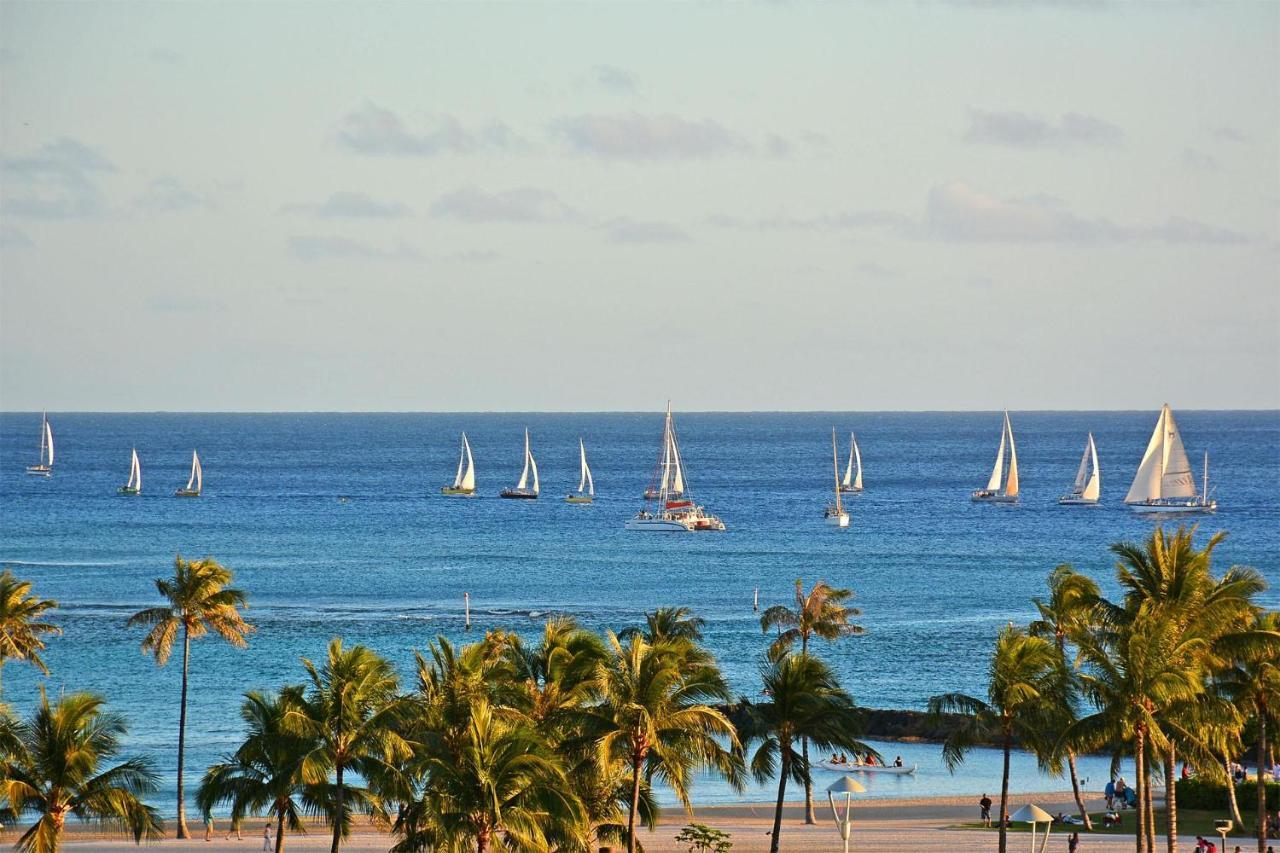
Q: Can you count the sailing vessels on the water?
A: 13